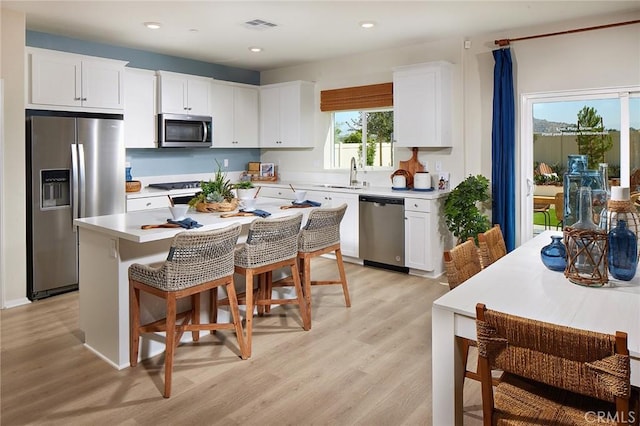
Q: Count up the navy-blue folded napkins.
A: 3